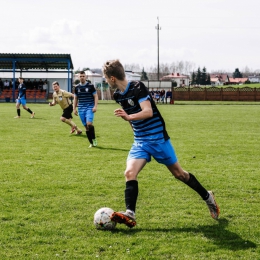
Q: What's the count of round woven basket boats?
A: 0